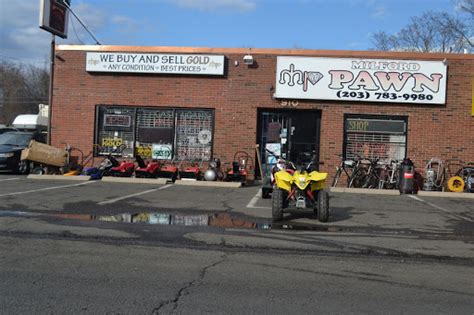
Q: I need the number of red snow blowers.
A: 5